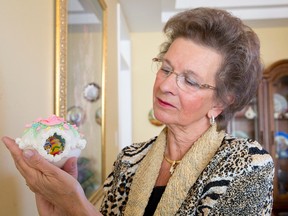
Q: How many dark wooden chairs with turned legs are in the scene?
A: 0